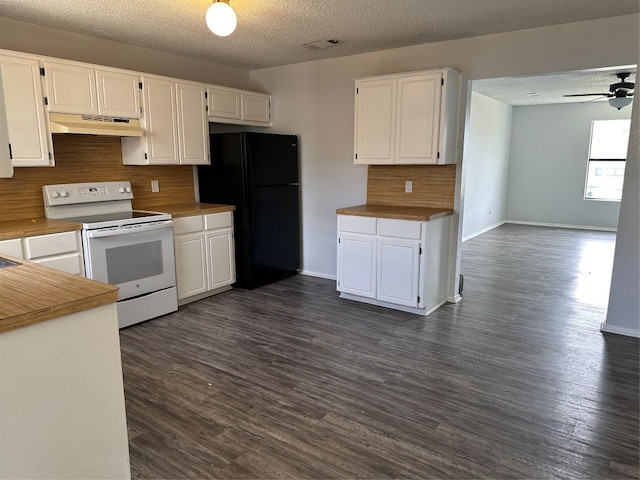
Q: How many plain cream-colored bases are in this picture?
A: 1